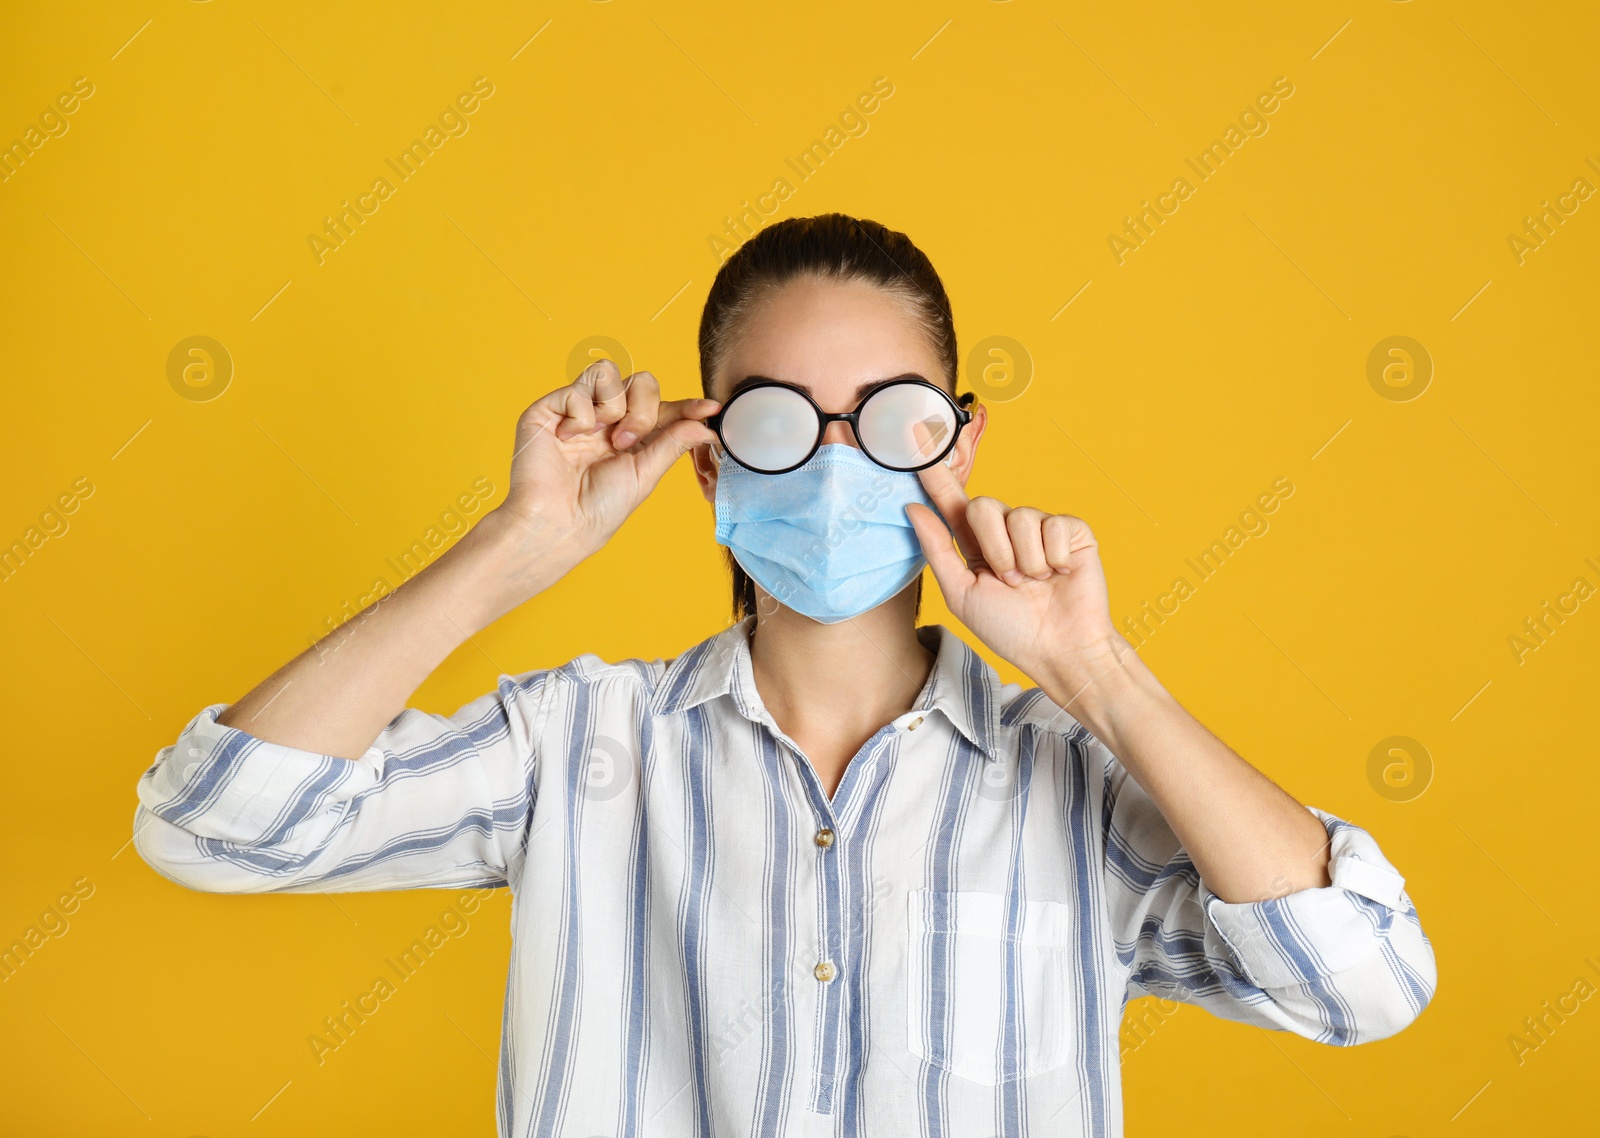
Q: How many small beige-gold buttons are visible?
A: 3